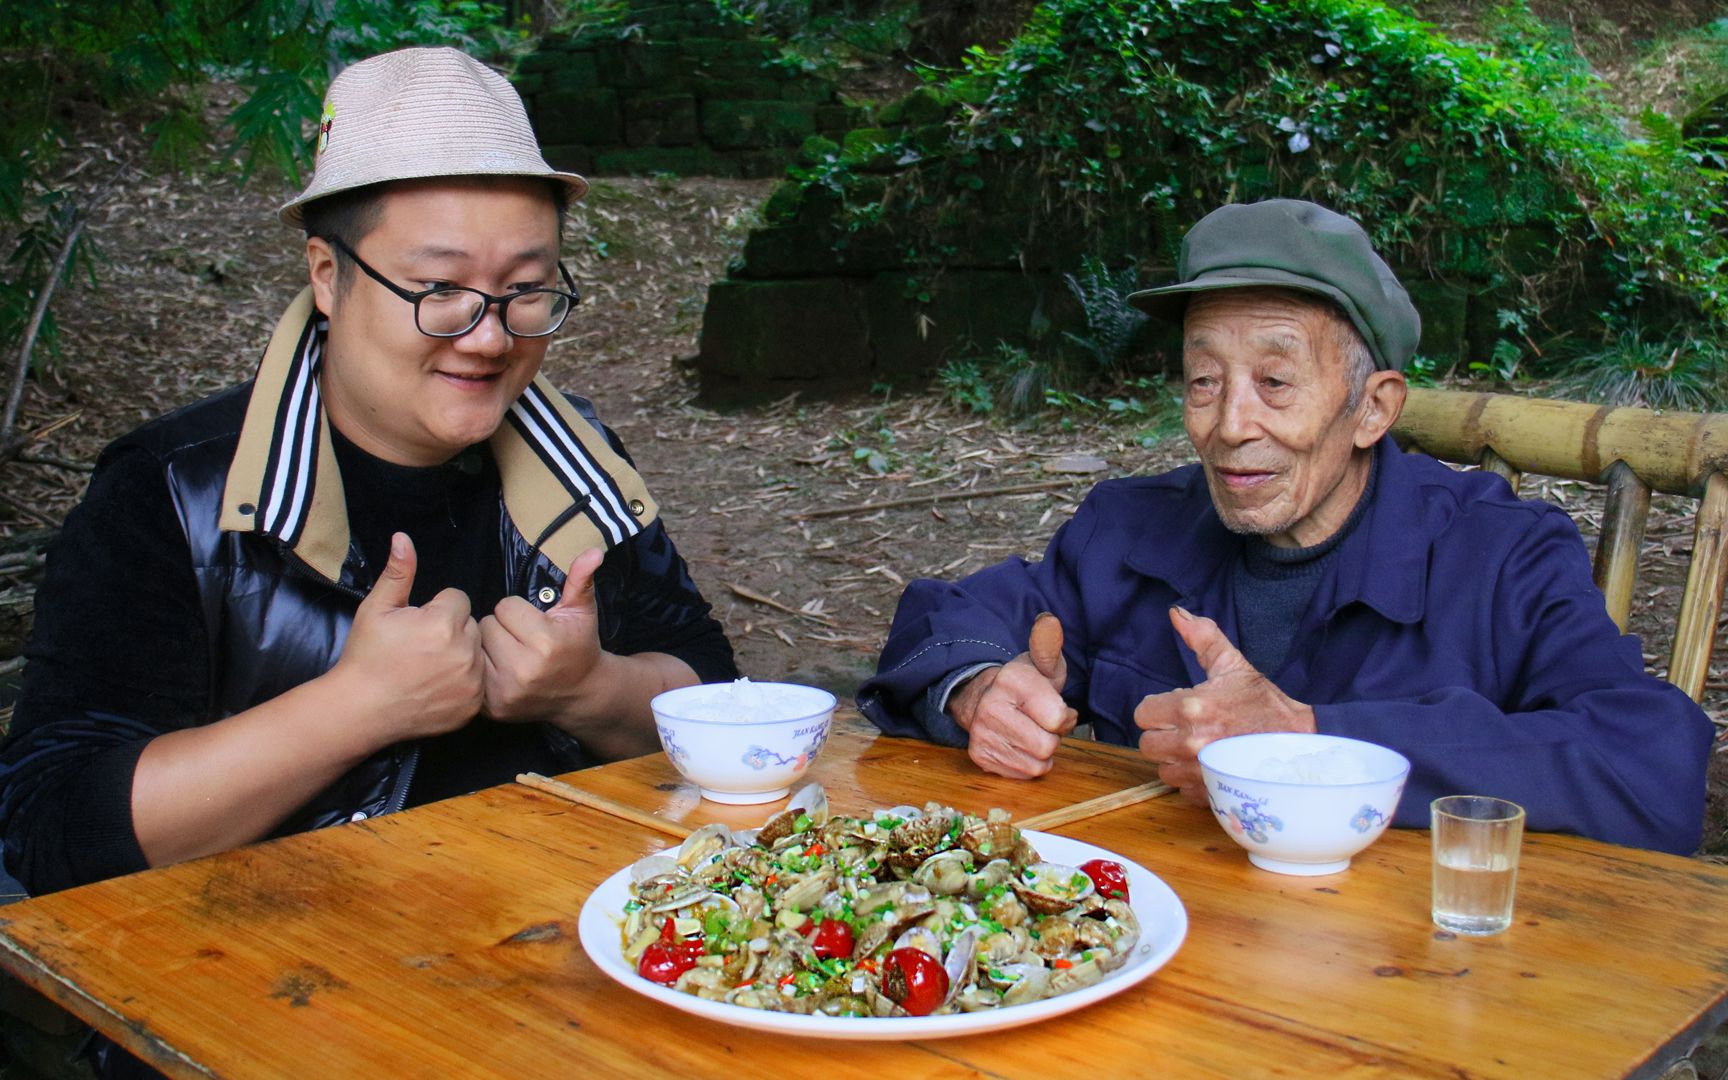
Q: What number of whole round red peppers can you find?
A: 4